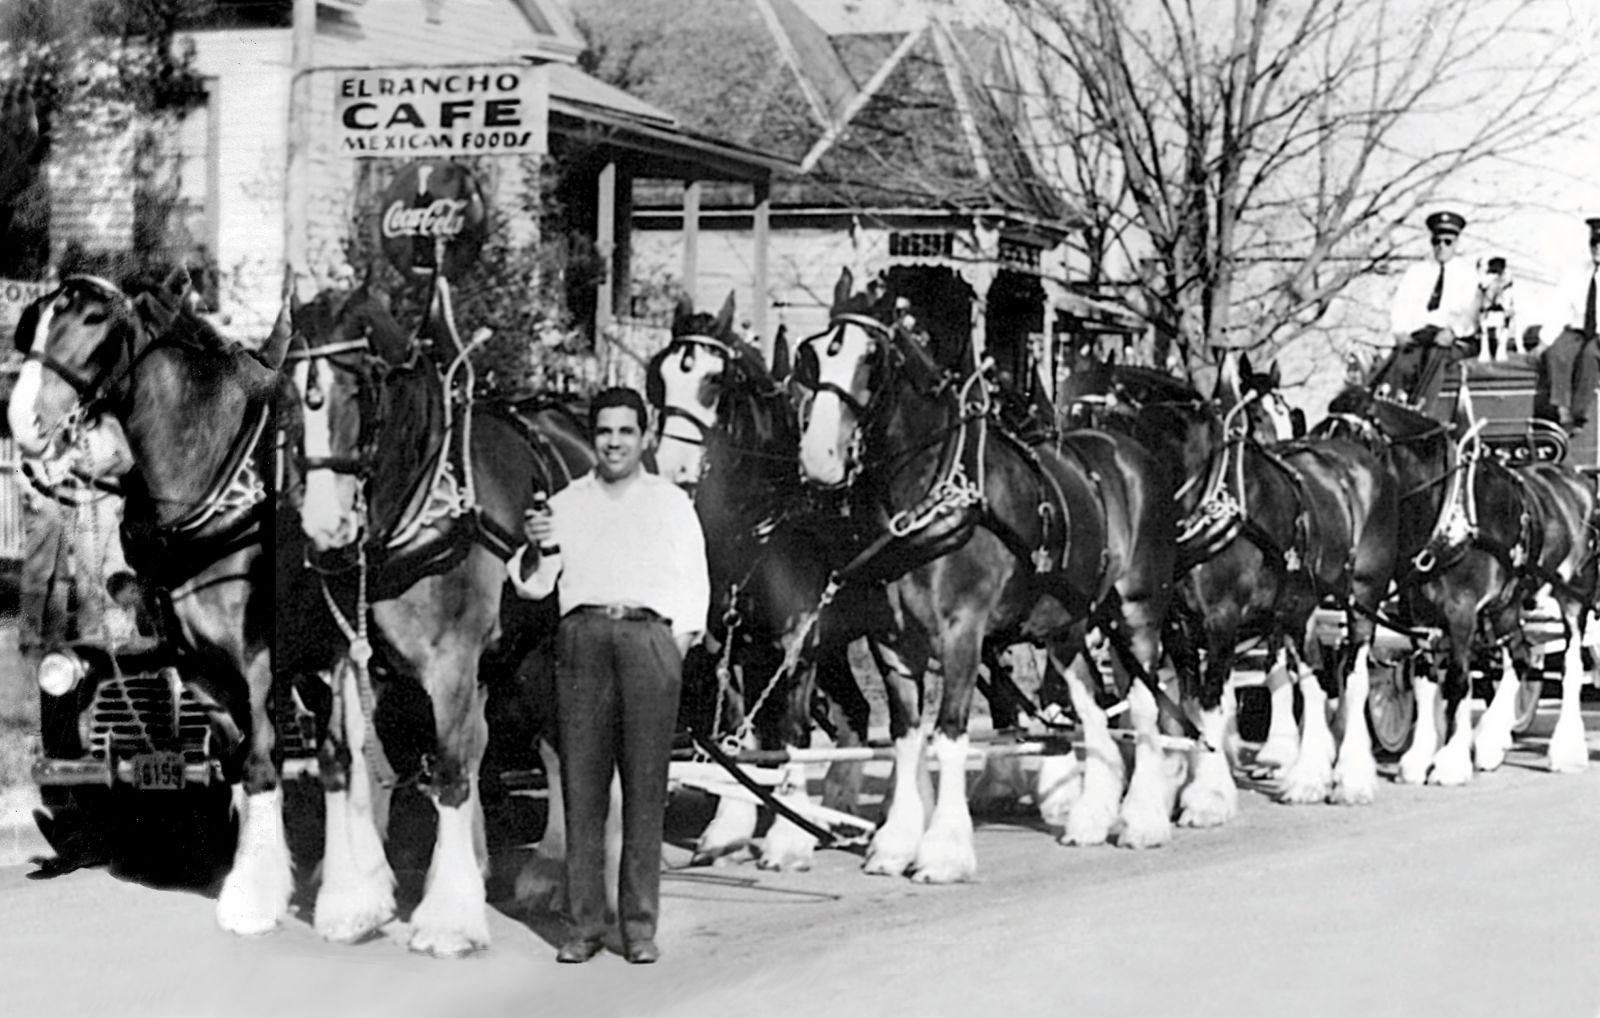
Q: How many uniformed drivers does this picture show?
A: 2